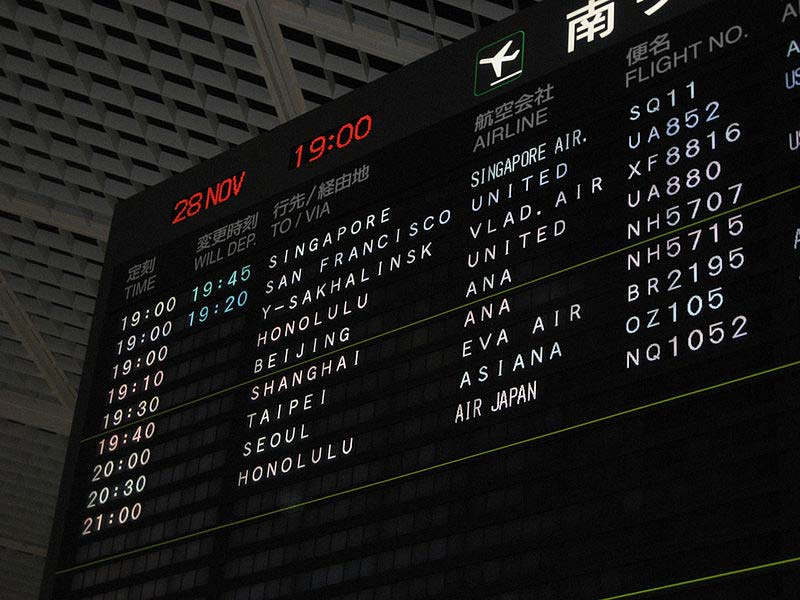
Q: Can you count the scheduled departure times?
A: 9